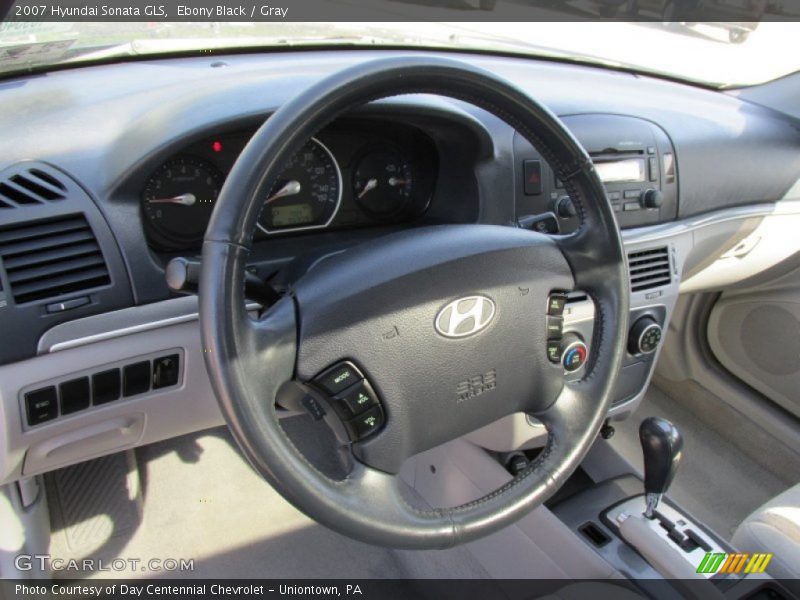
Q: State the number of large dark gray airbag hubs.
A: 1